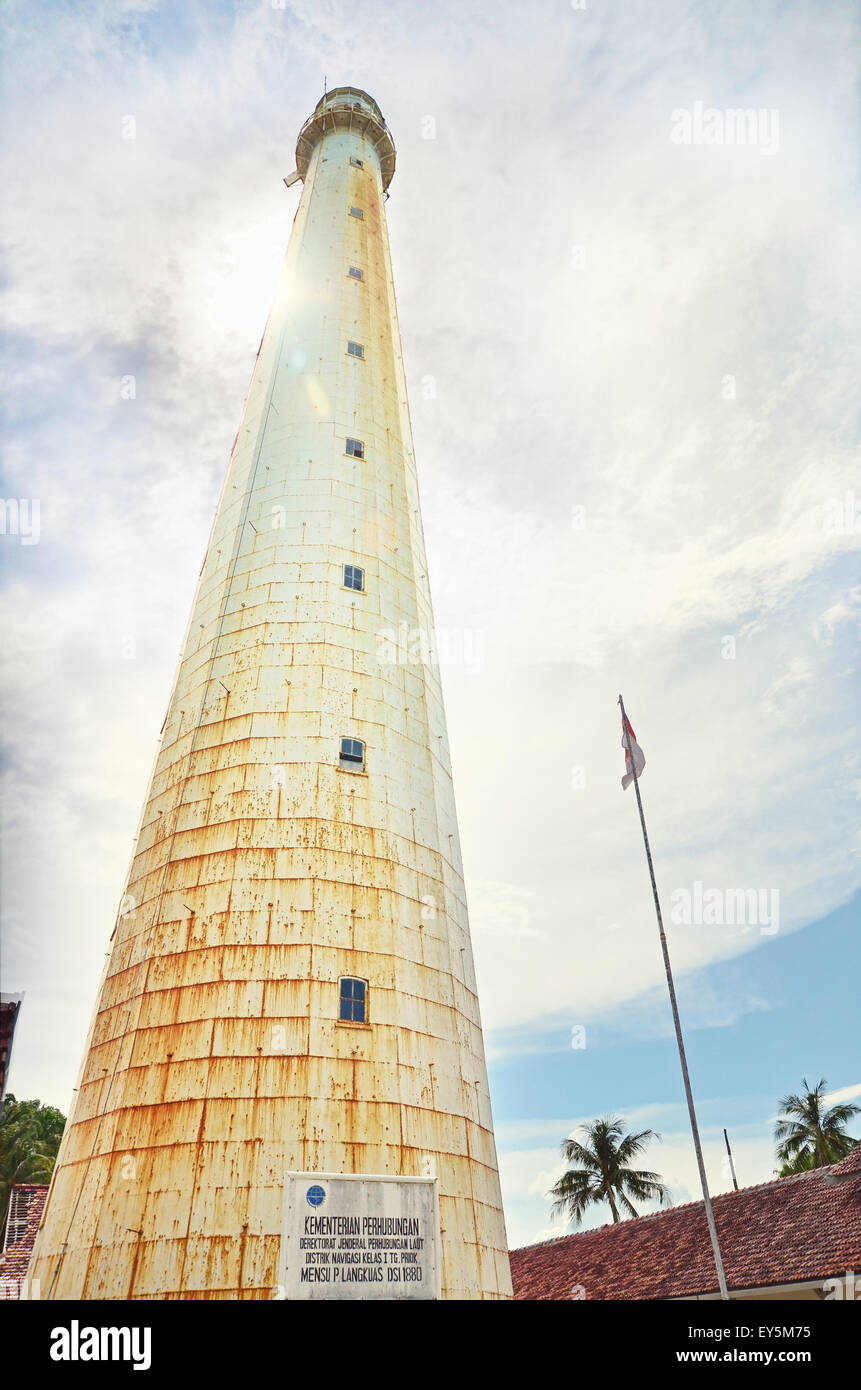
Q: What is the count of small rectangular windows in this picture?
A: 8